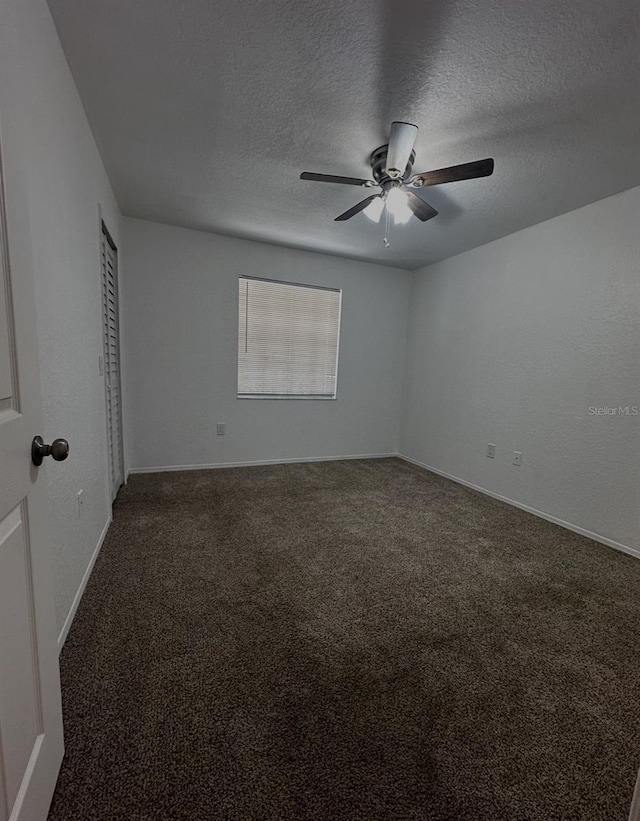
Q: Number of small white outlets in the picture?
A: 4